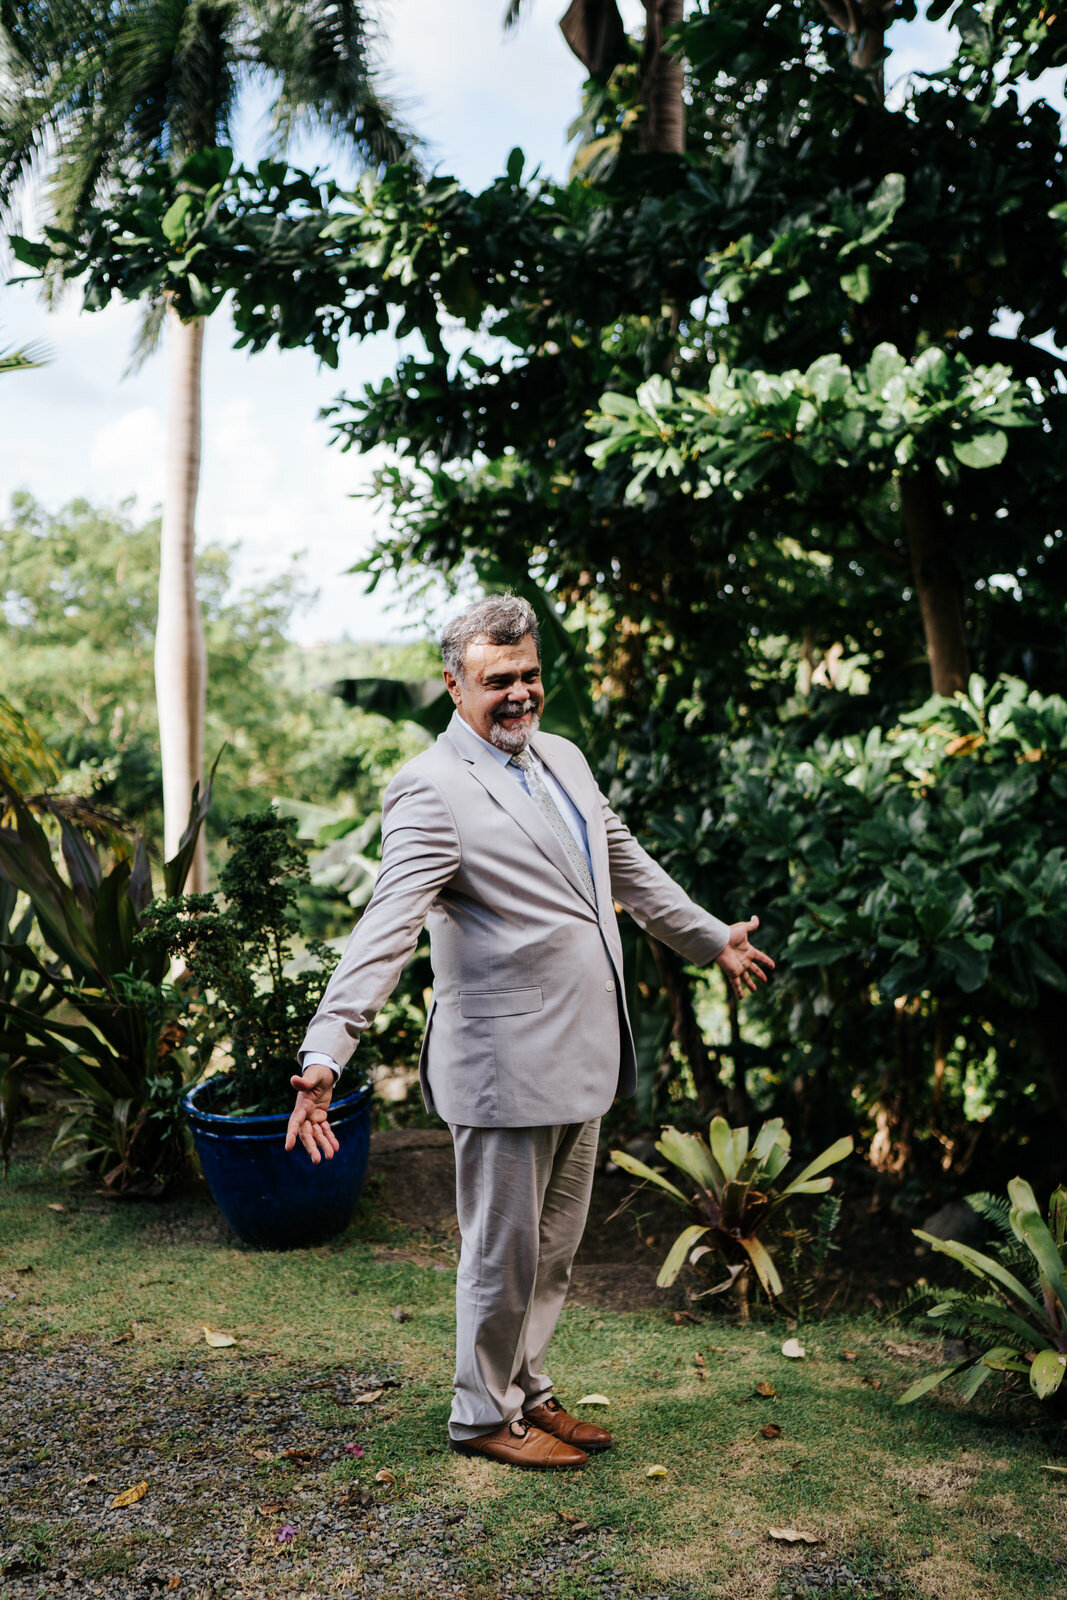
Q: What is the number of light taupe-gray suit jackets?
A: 1